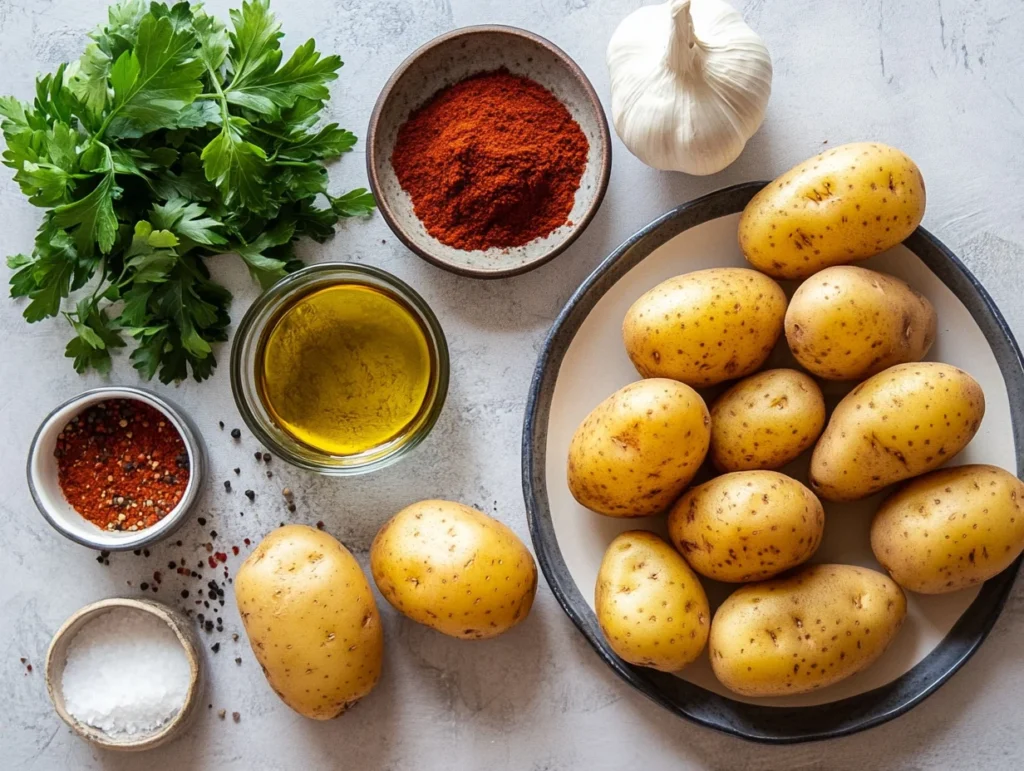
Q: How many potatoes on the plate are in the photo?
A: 10